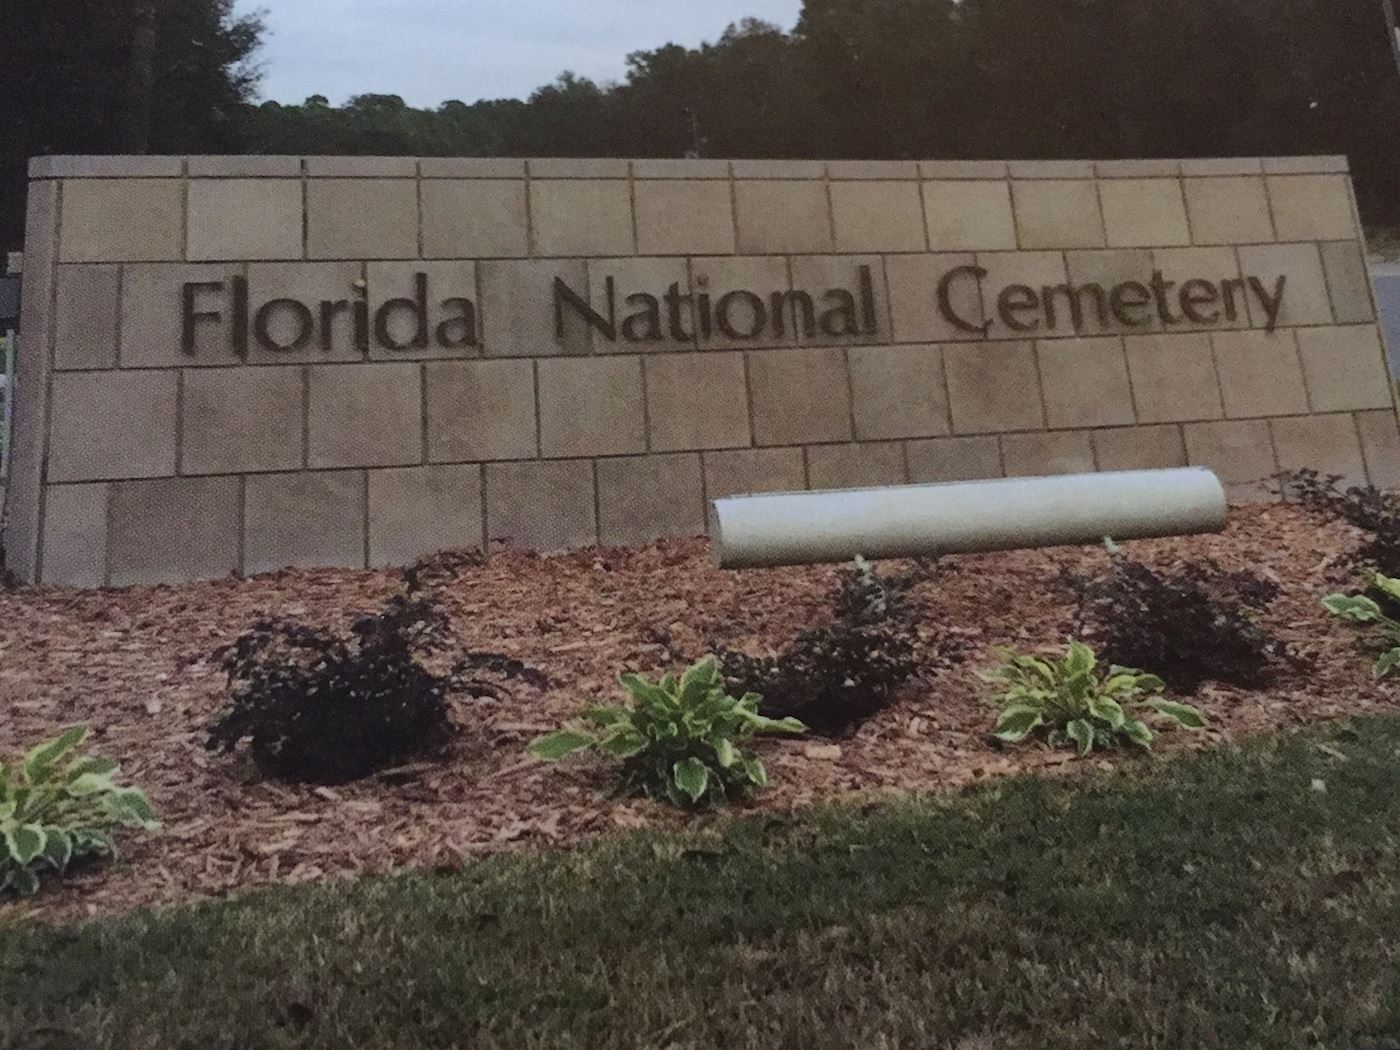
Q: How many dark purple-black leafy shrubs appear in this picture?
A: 4